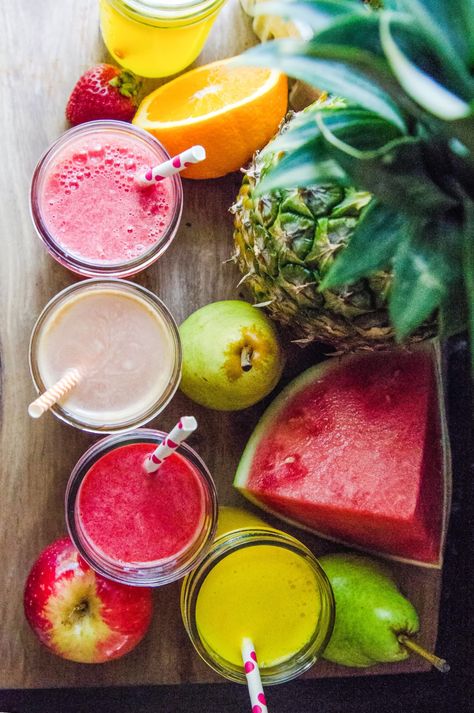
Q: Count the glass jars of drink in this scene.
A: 5